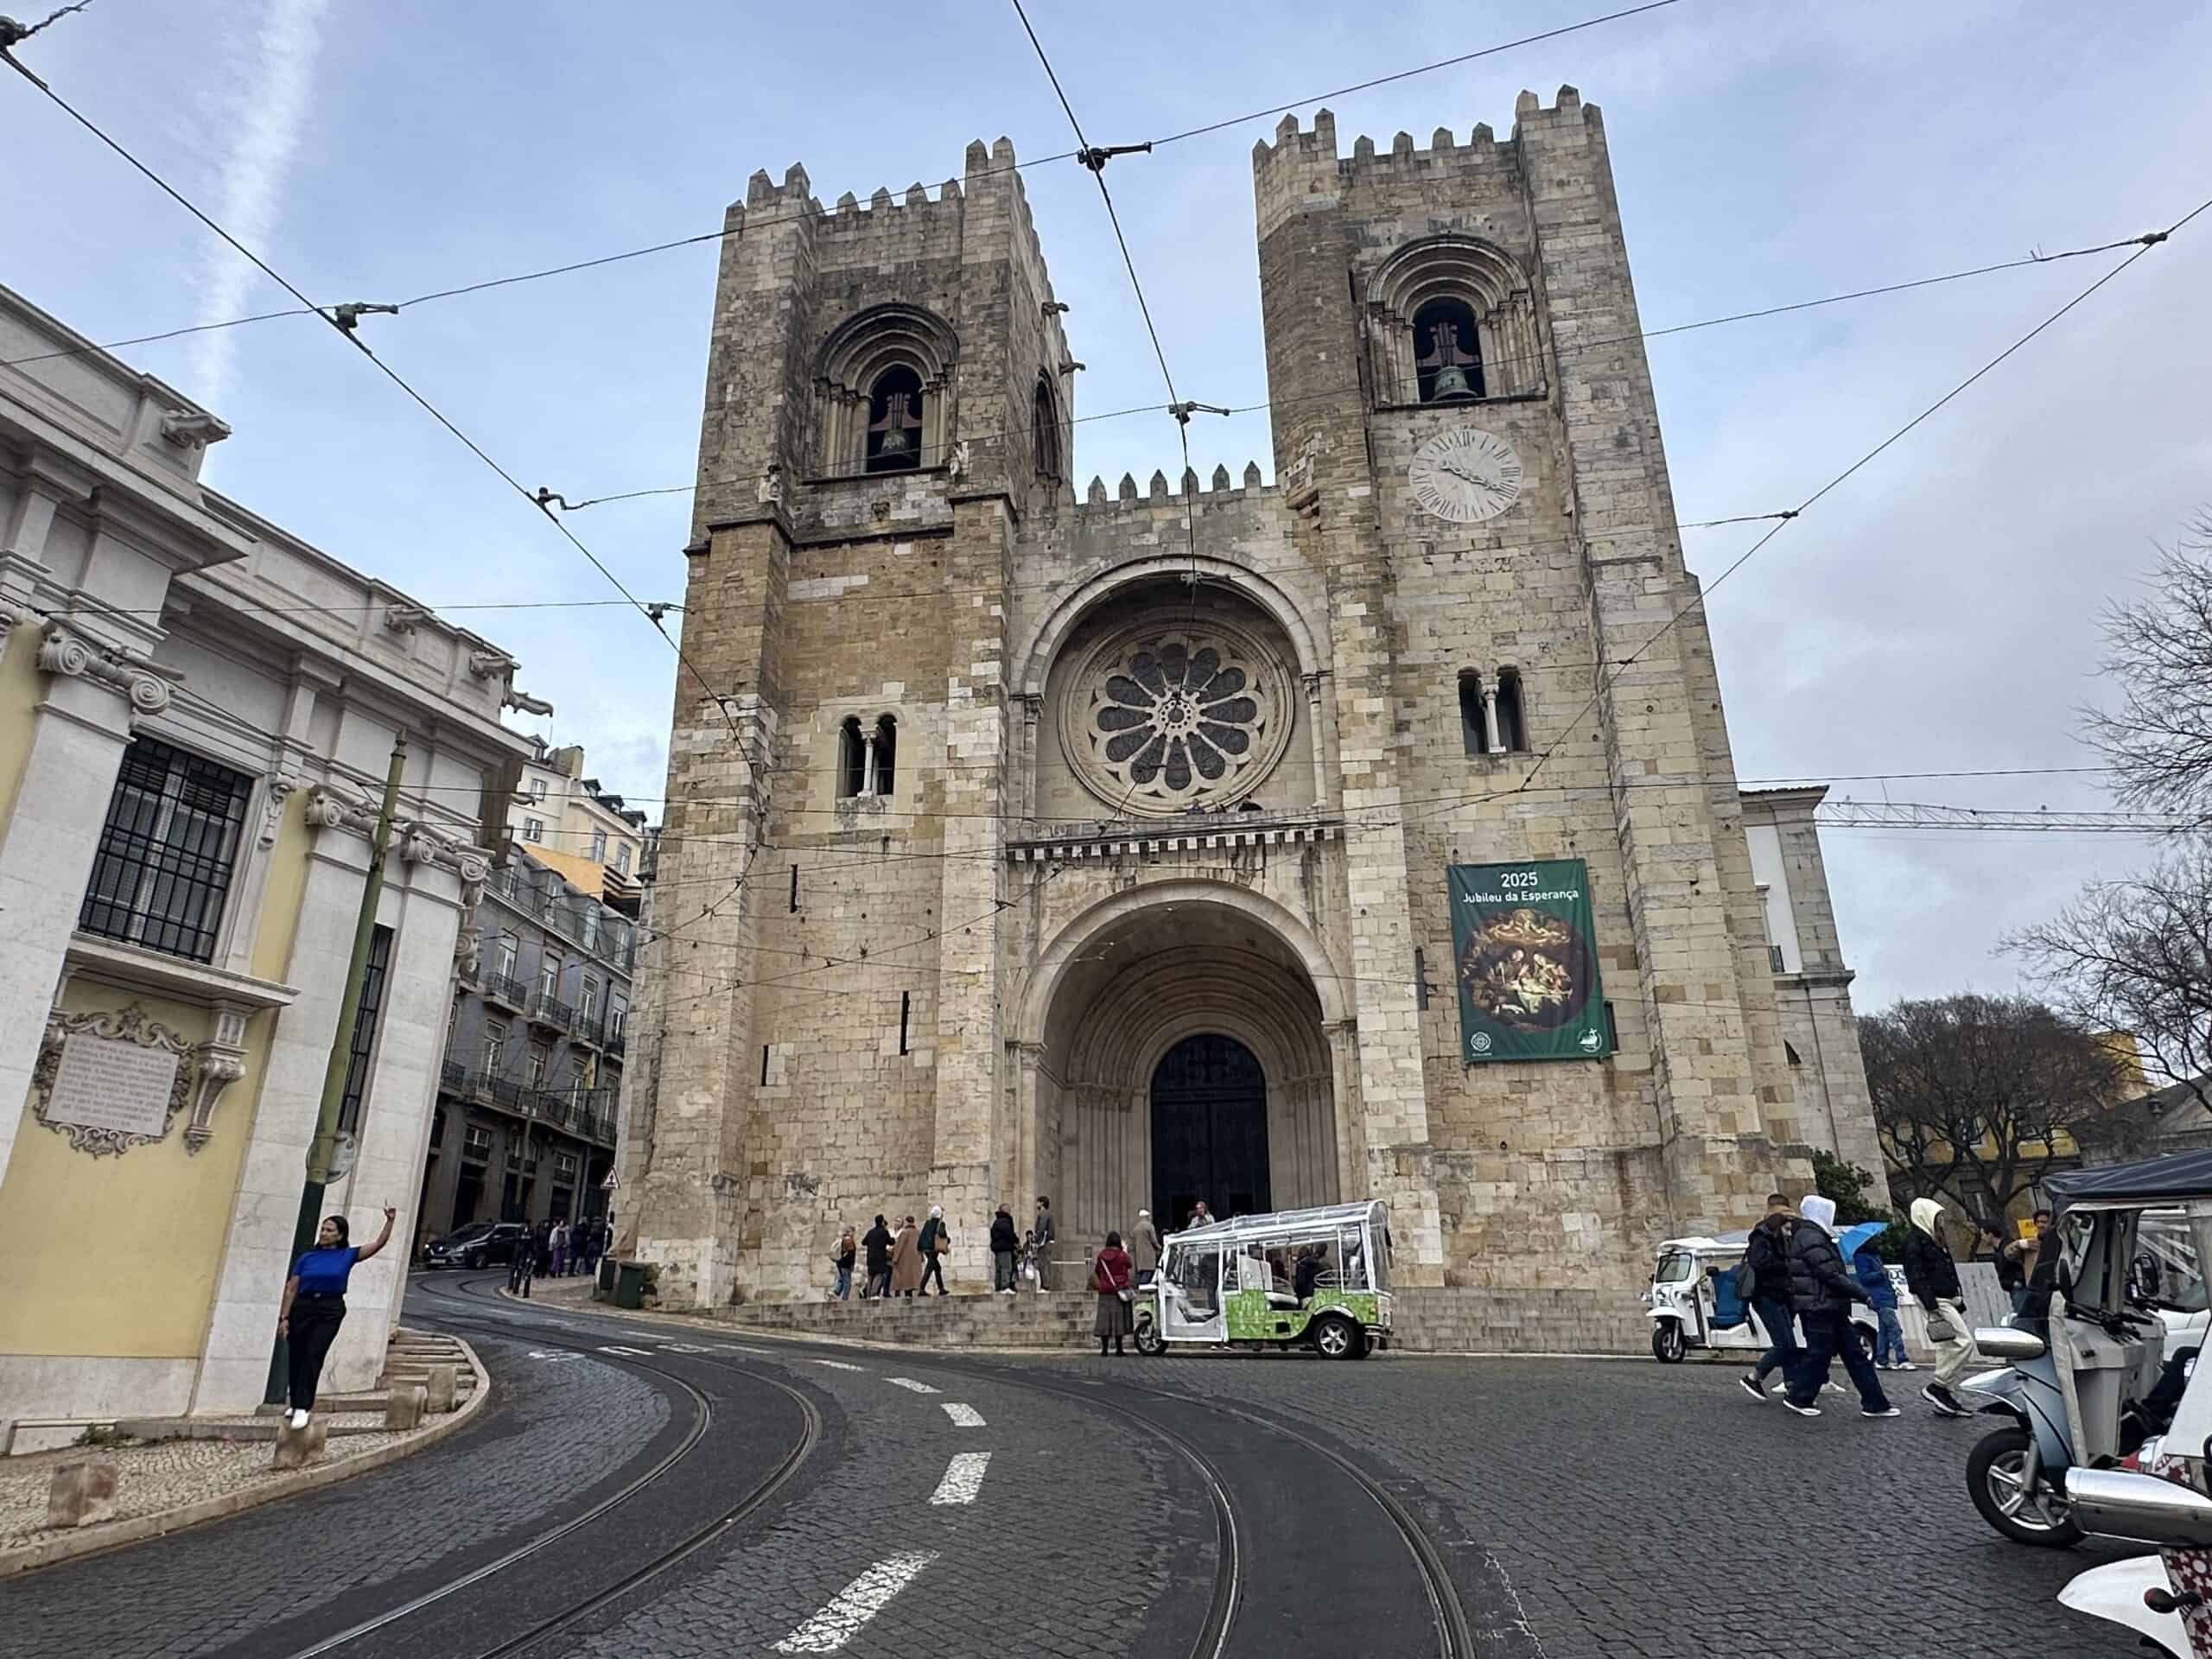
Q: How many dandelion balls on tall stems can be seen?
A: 0